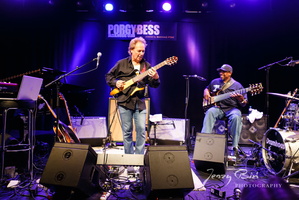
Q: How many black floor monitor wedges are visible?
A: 3